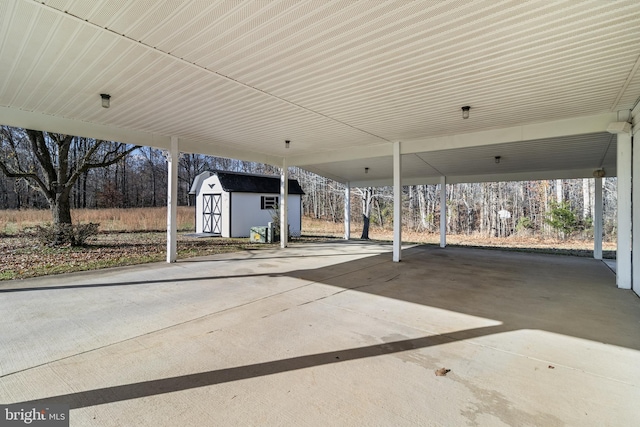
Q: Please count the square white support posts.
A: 7